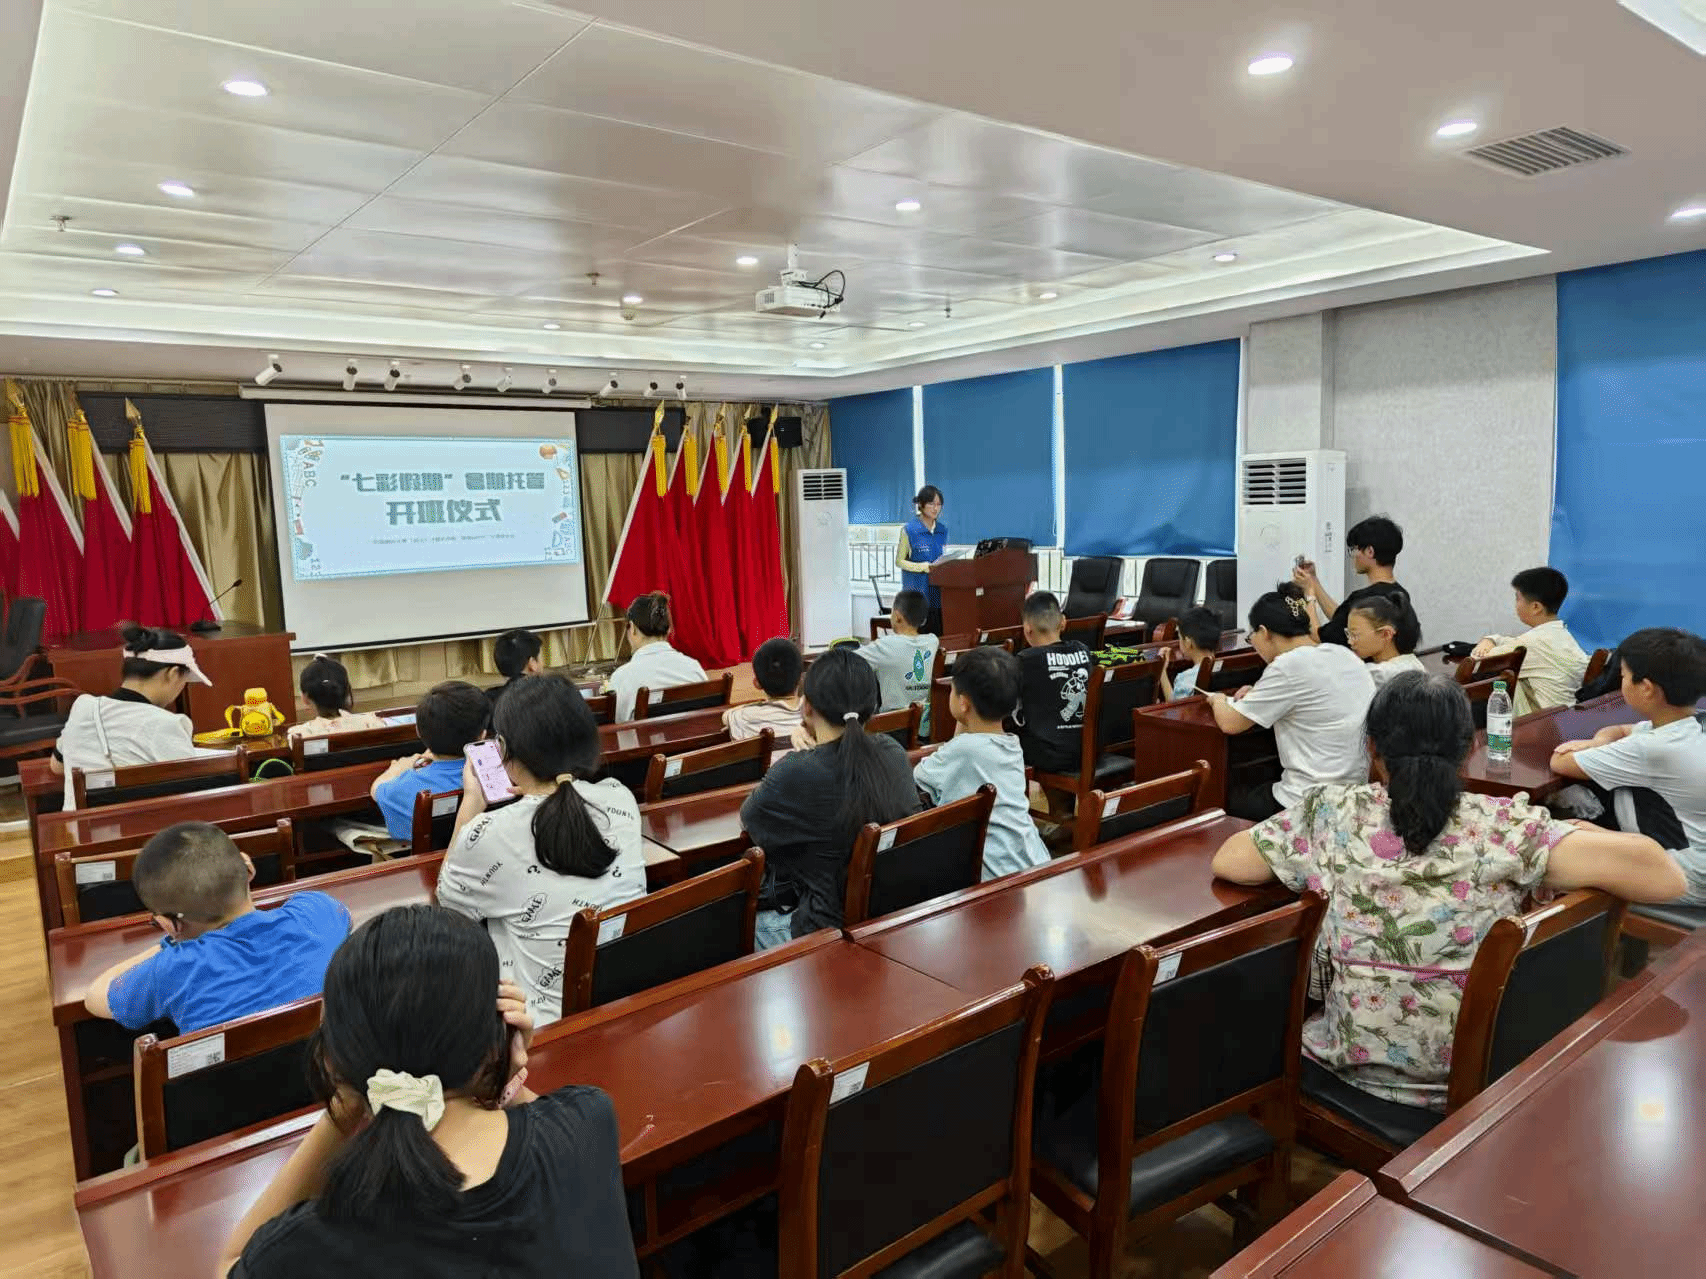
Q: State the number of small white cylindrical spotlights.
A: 9